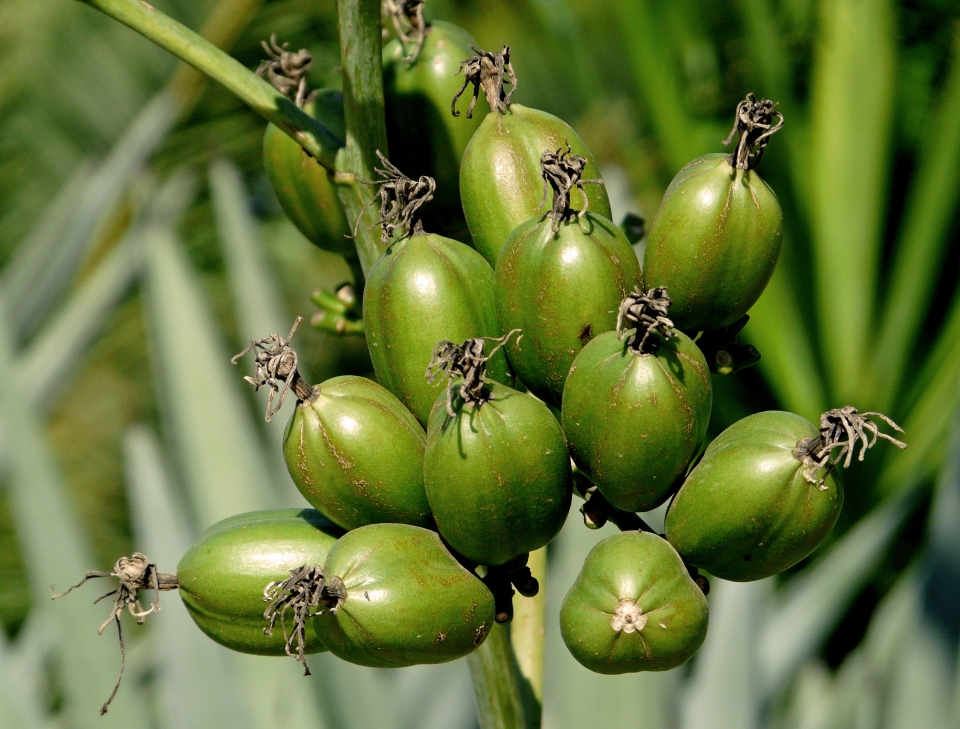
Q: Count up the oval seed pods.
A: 13